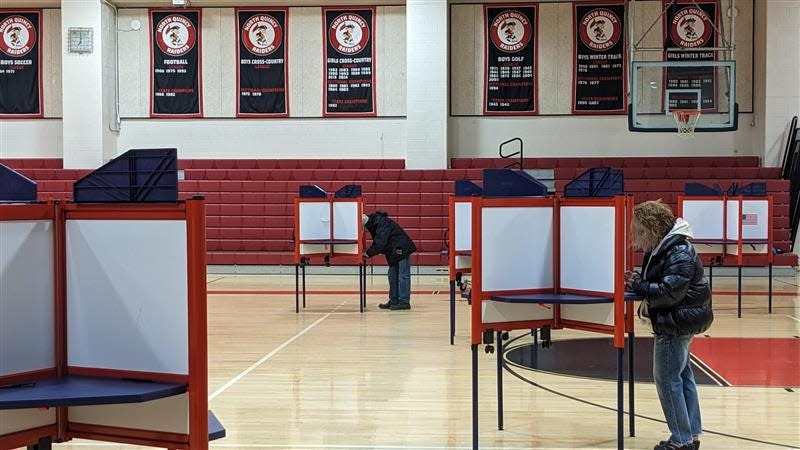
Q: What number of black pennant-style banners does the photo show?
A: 7